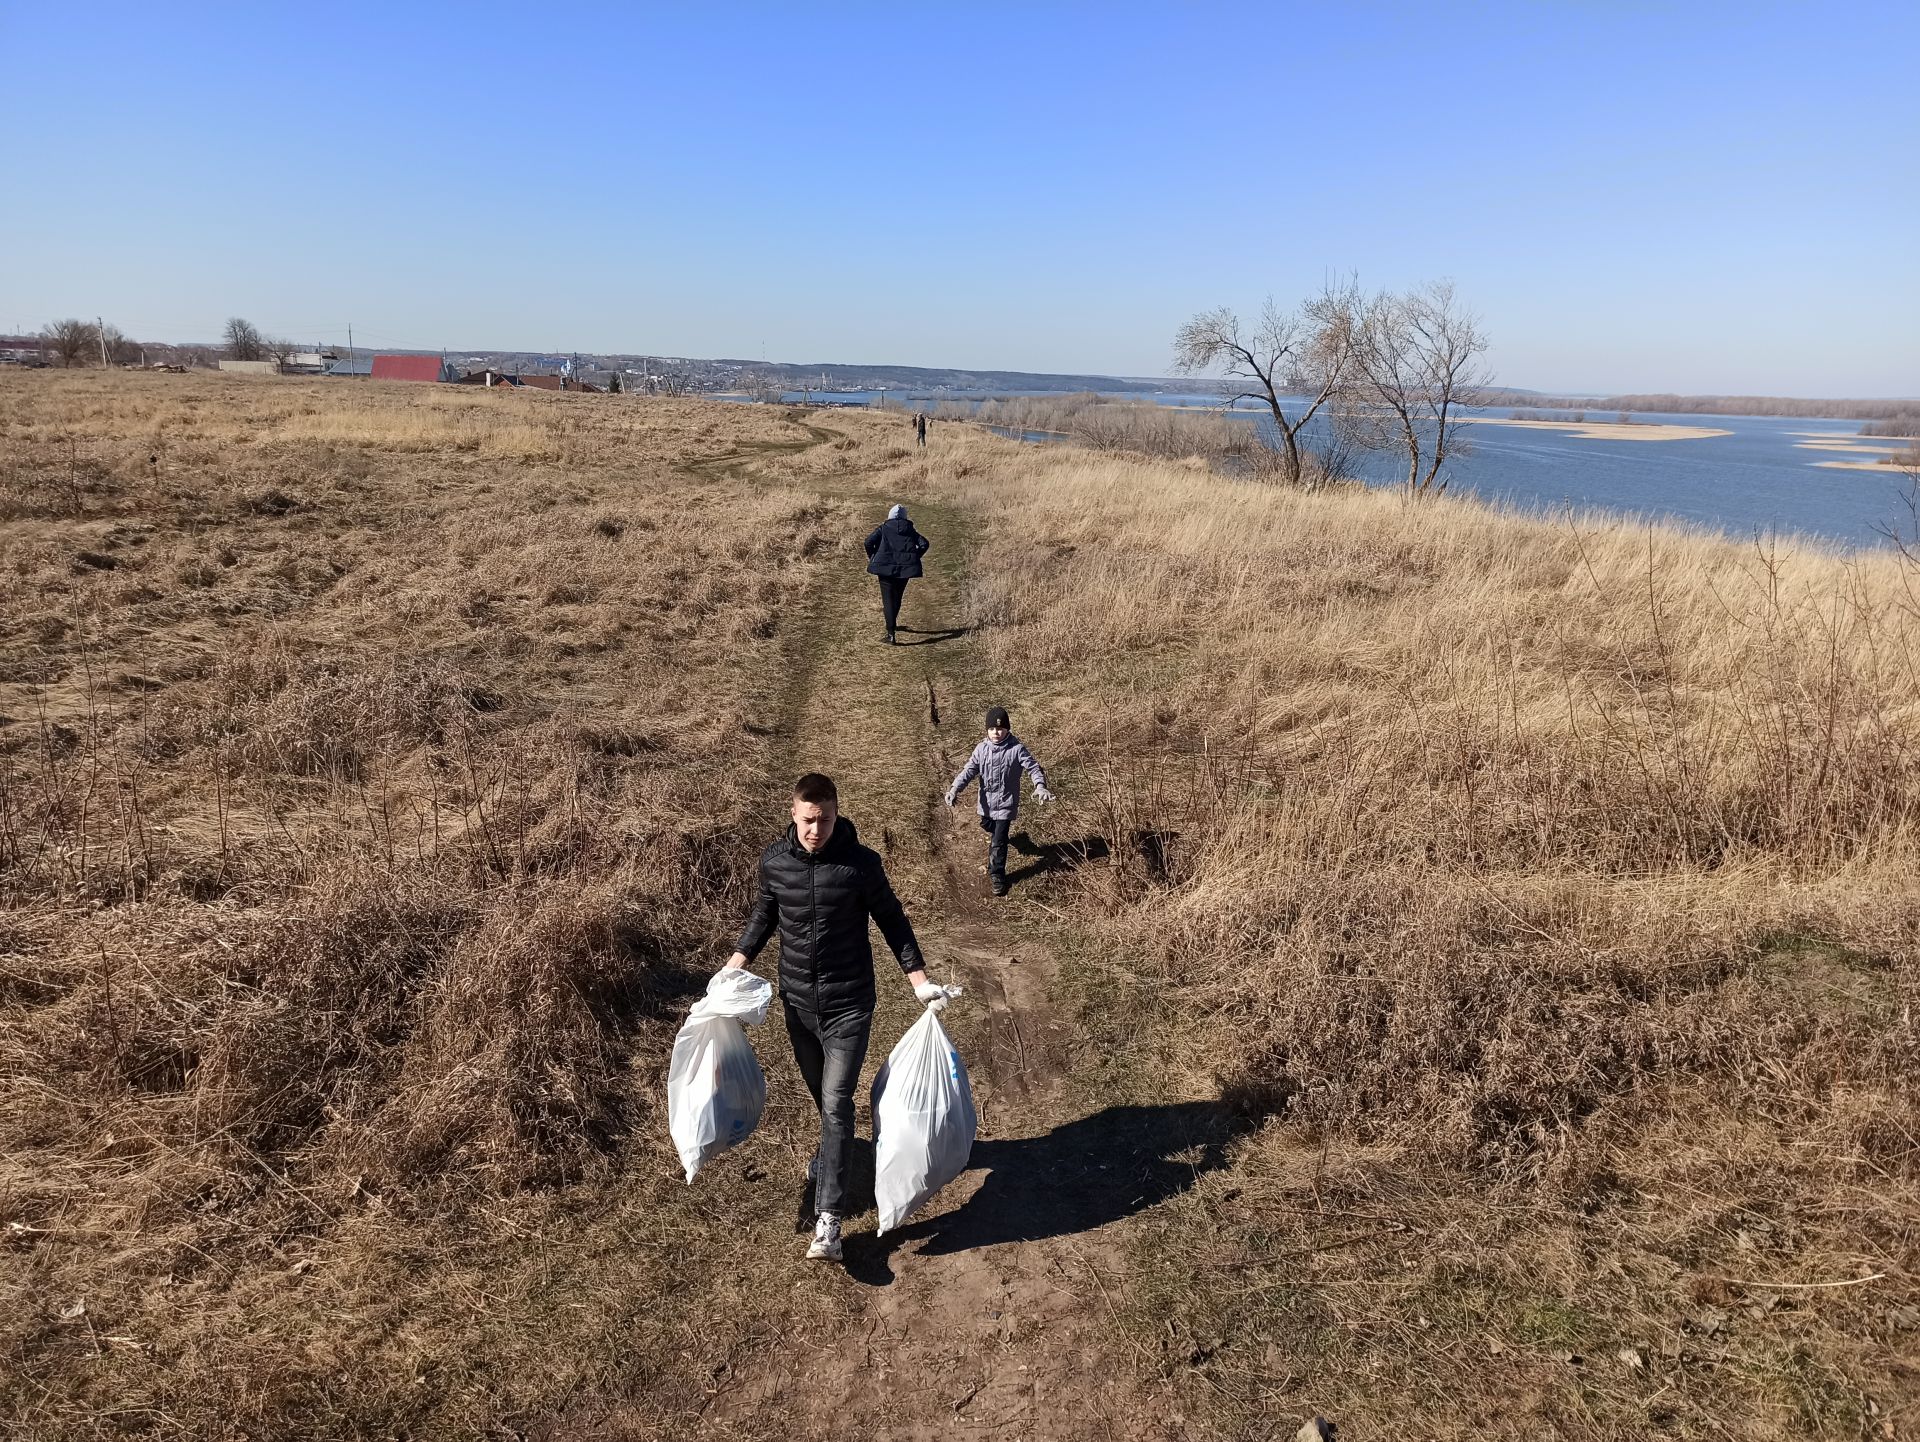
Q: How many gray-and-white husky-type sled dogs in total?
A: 0